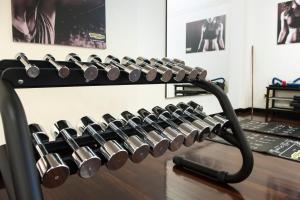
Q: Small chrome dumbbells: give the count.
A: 10